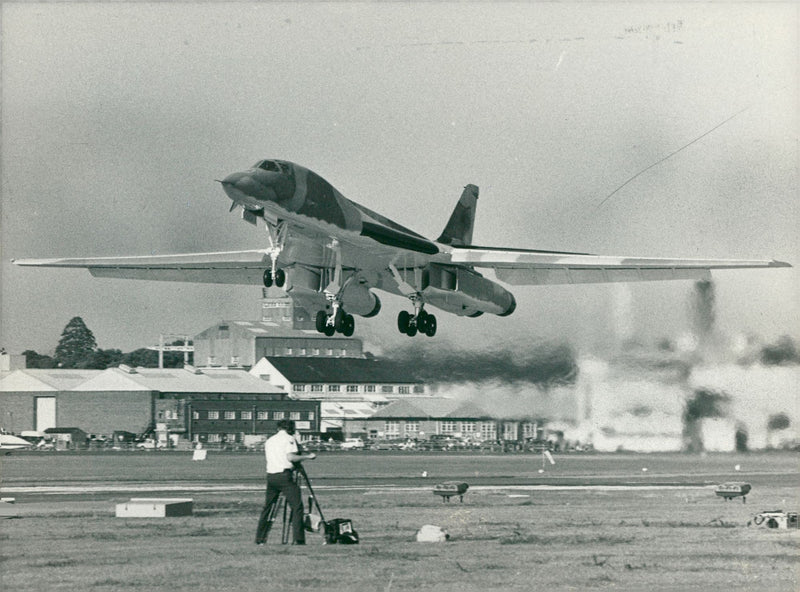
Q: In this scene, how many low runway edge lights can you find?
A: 2